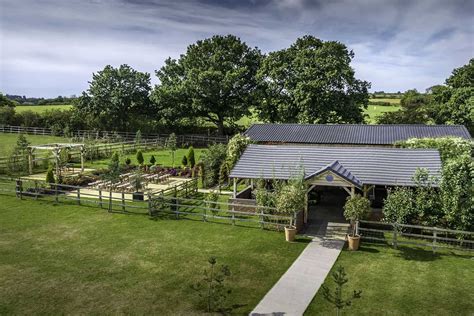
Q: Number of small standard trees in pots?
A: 2